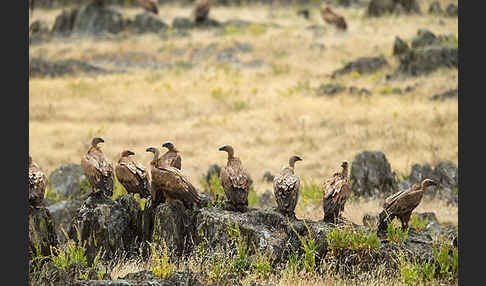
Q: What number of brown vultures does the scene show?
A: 12